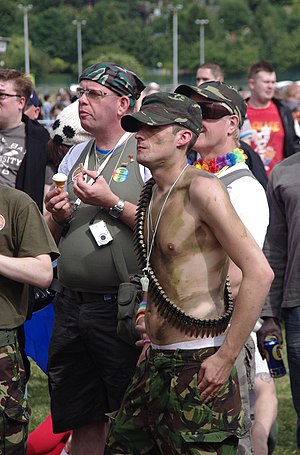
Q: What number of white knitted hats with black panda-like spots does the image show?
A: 1